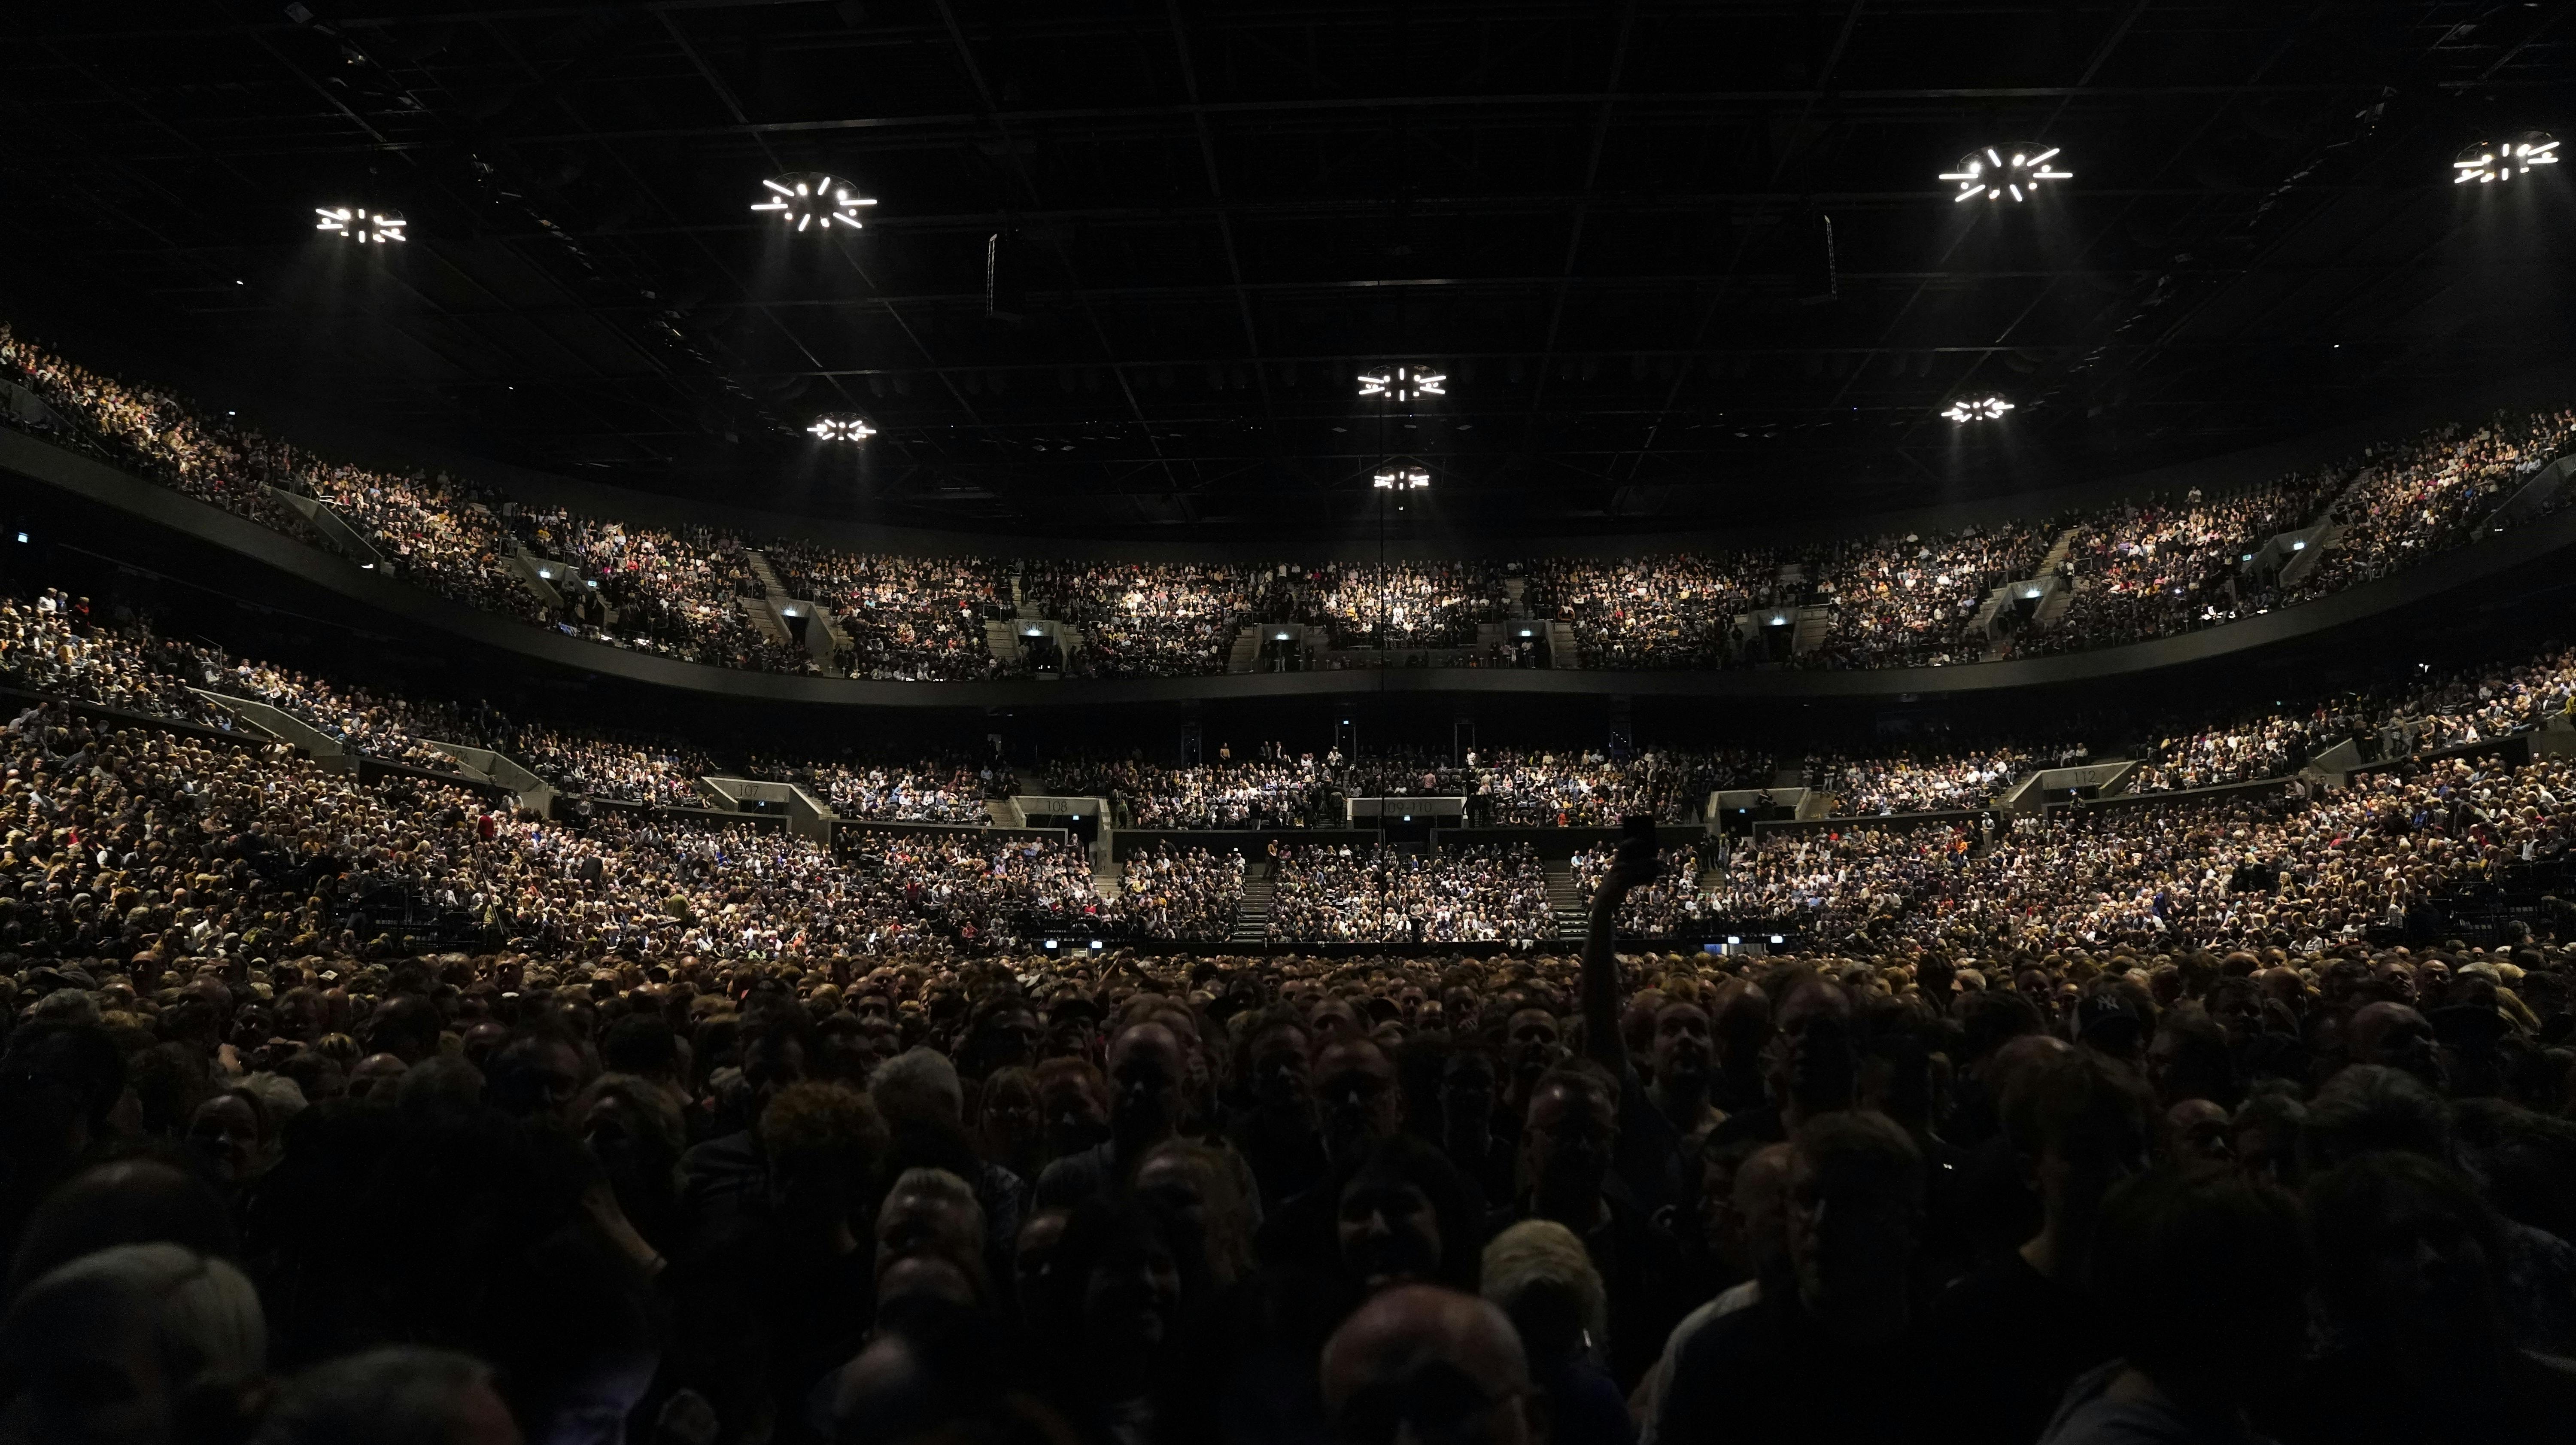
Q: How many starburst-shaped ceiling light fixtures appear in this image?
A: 8